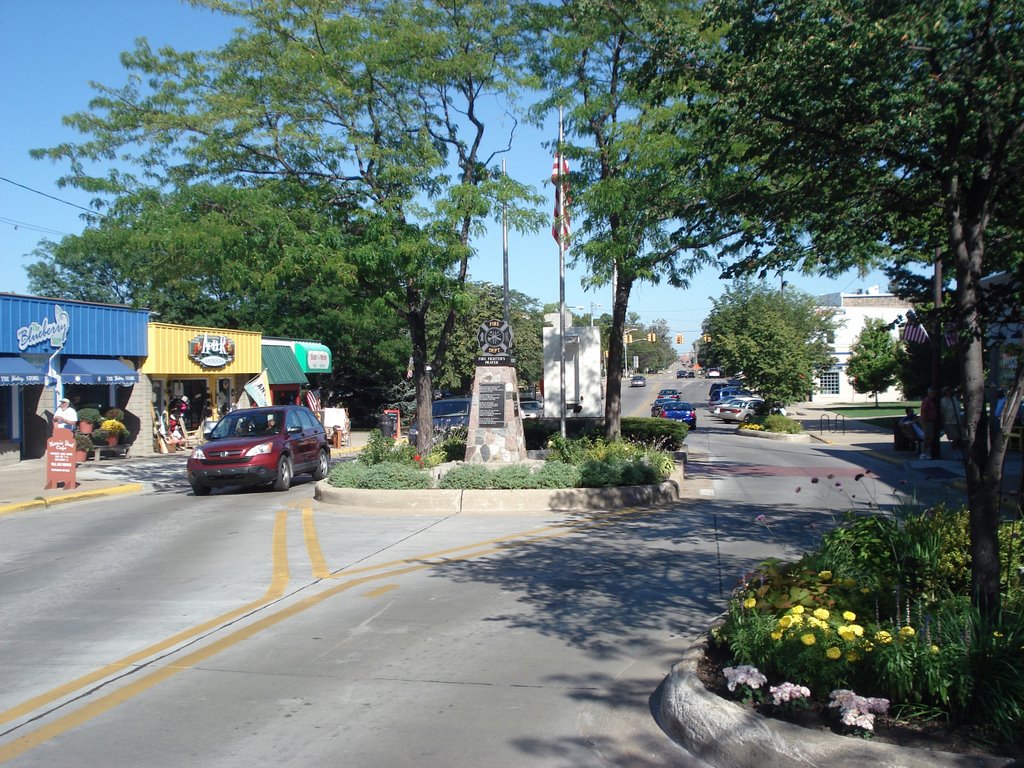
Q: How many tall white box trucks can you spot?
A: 1